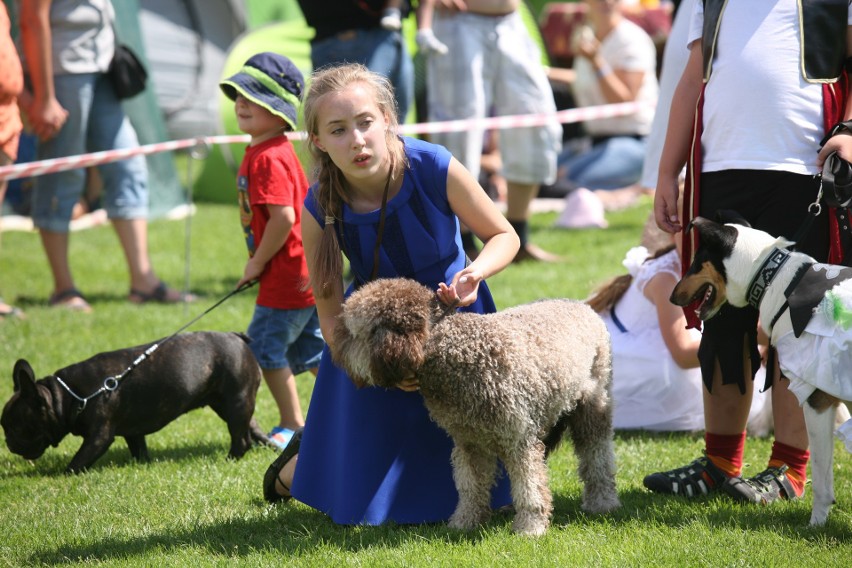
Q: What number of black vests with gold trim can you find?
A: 1